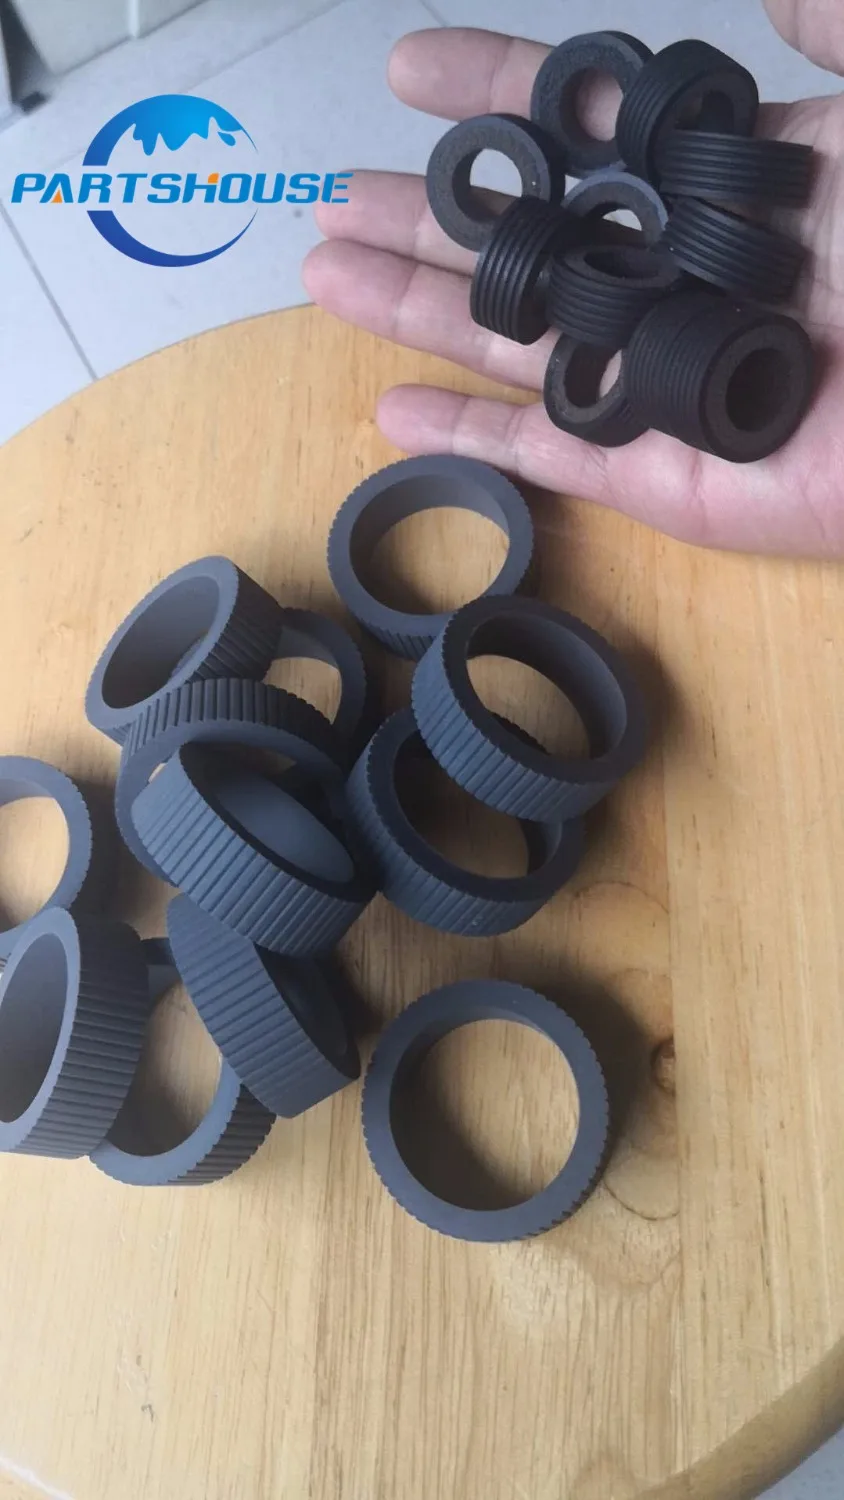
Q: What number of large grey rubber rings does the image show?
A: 12